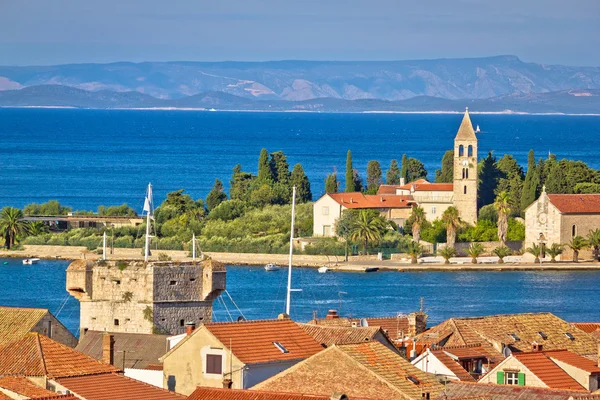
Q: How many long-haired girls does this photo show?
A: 0